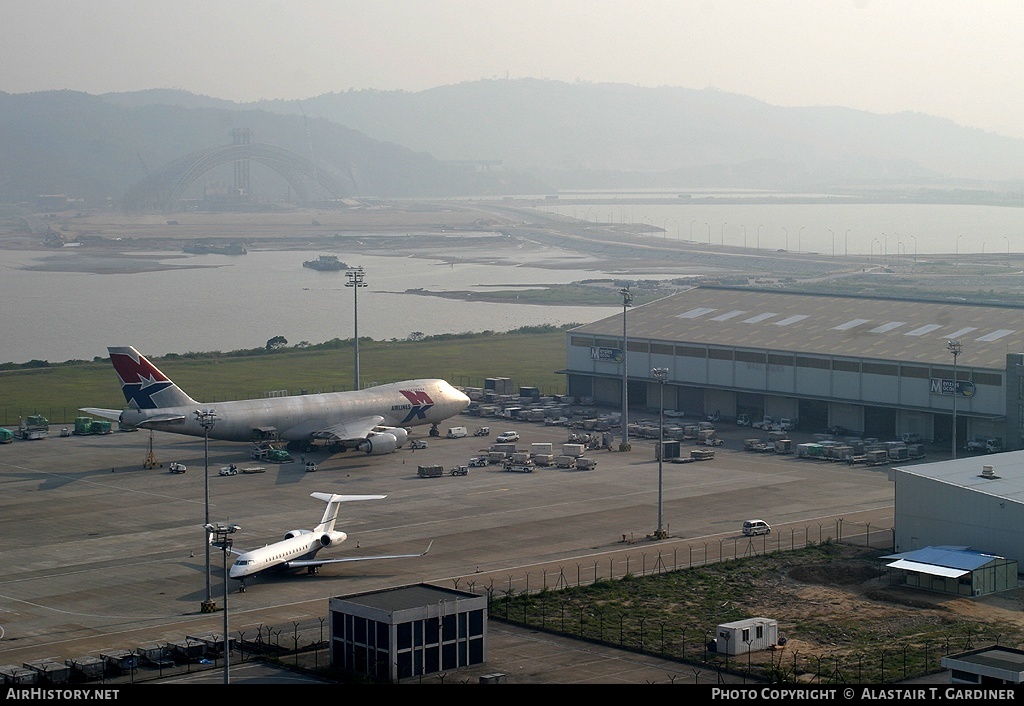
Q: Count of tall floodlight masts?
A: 6